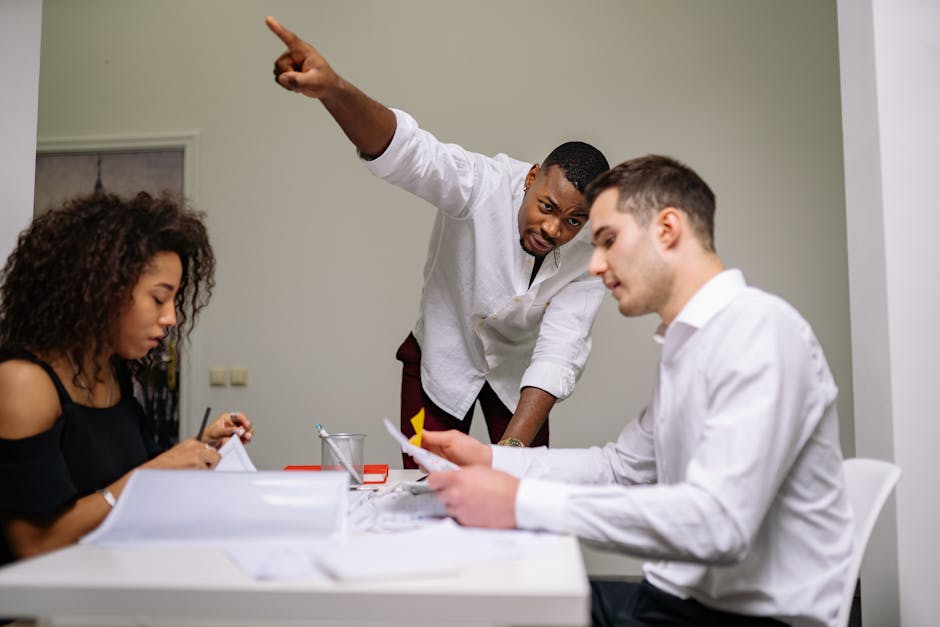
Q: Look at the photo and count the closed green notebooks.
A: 0